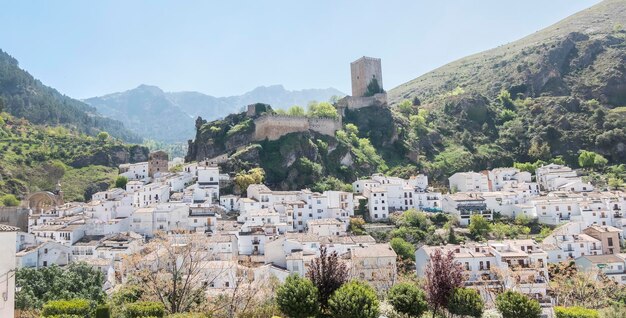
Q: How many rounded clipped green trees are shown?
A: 5